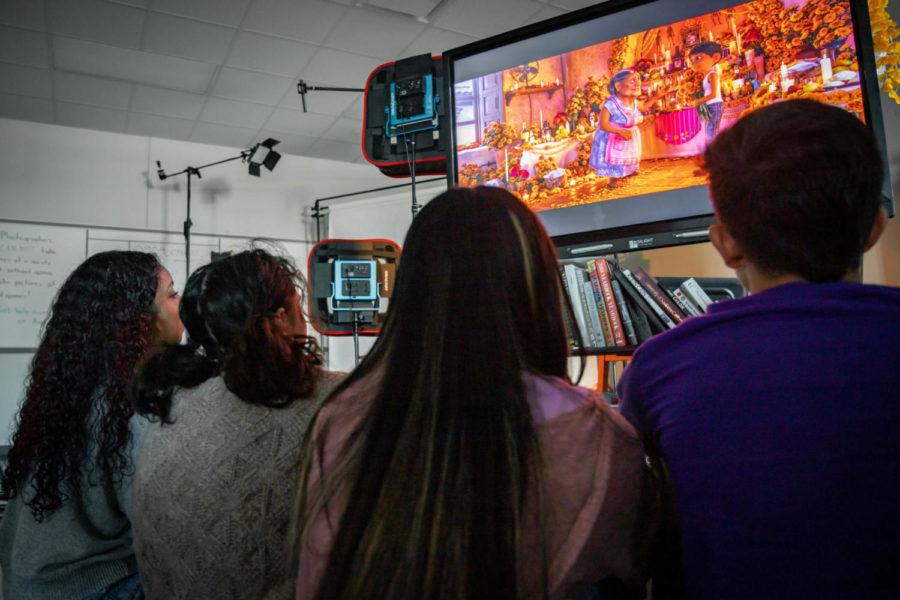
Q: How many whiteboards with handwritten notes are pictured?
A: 1